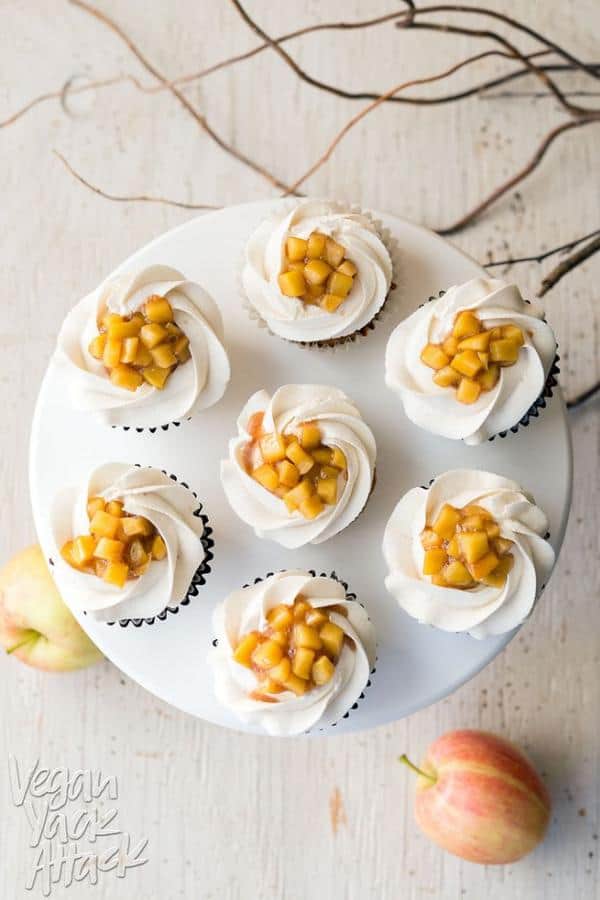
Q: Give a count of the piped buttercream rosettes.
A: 7